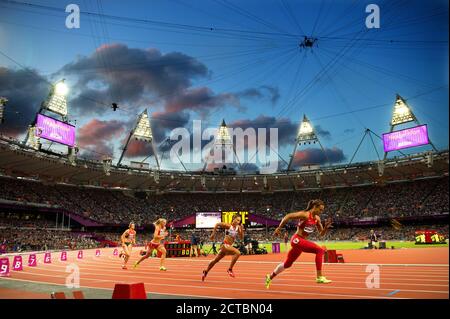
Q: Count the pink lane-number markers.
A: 8